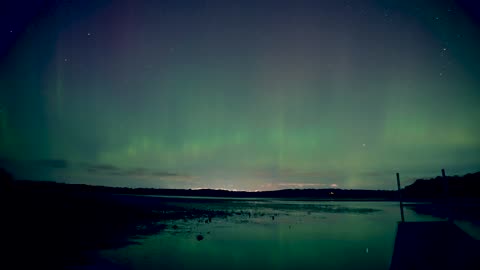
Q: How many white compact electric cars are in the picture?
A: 0